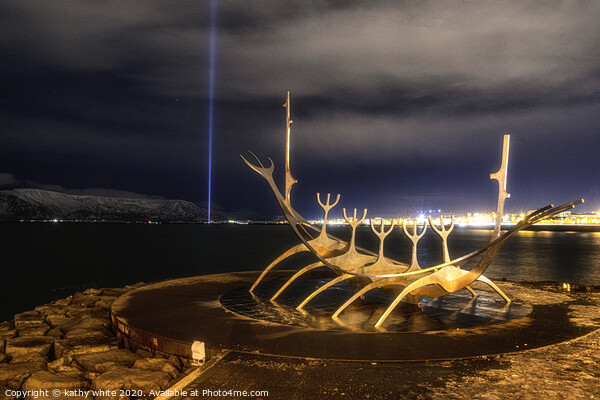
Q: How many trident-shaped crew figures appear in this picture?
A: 5